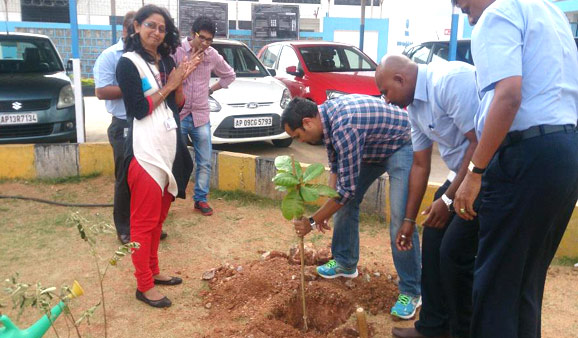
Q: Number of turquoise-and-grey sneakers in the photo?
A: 2